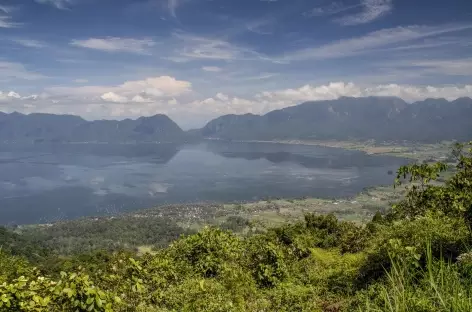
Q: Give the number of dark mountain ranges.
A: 2